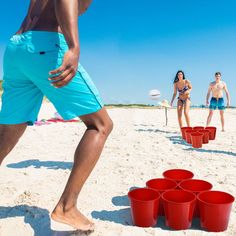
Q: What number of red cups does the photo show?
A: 12